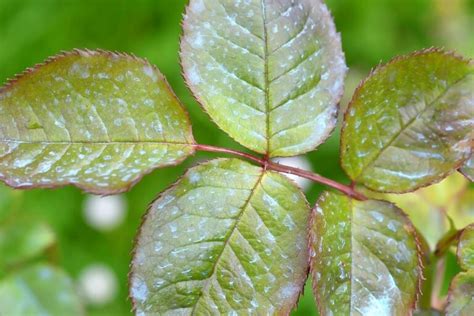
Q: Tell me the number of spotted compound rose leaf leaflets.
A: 5